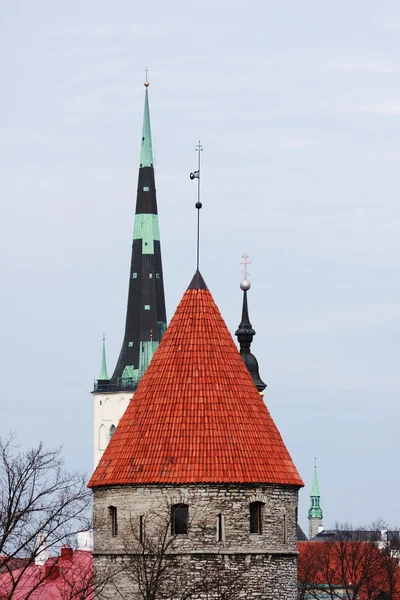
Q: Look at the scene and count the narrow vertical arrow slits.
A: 3